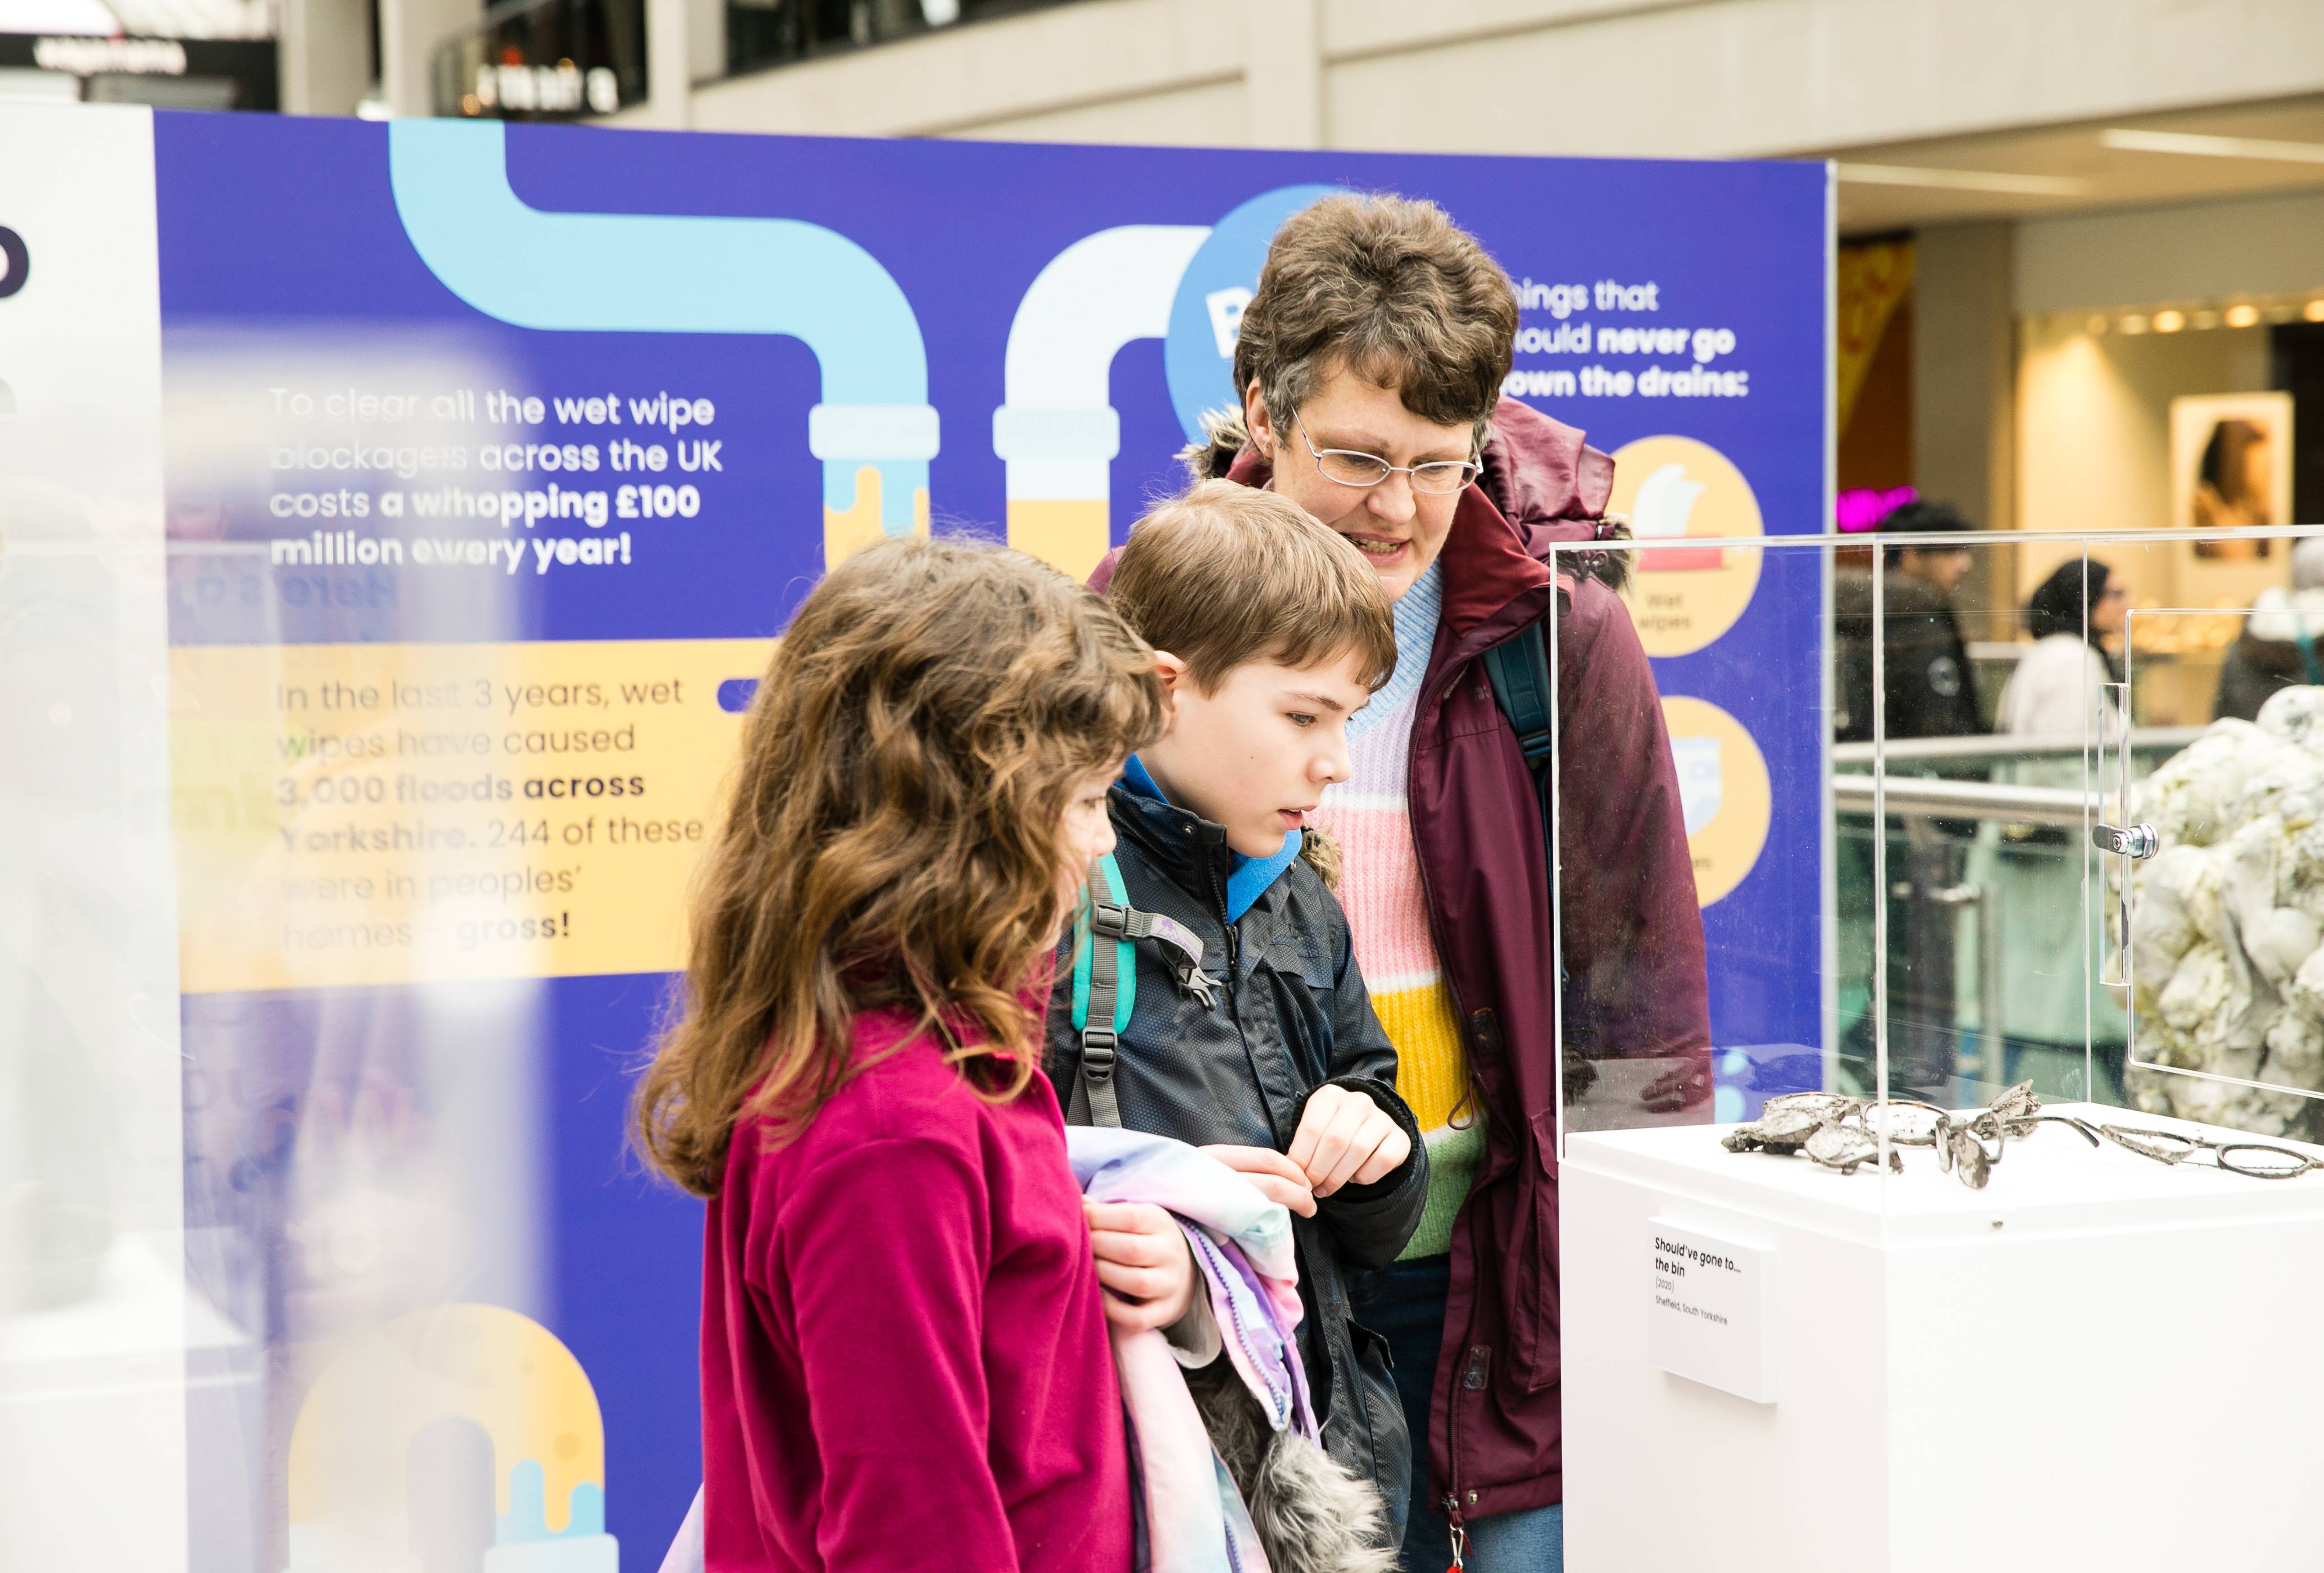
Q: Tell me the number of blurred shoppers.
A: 3